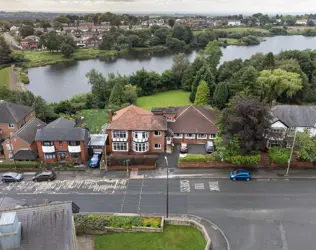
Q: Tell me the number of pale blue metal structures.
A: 1